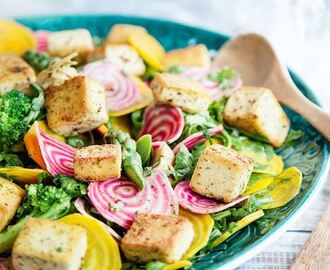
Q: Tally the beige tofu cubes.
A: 13